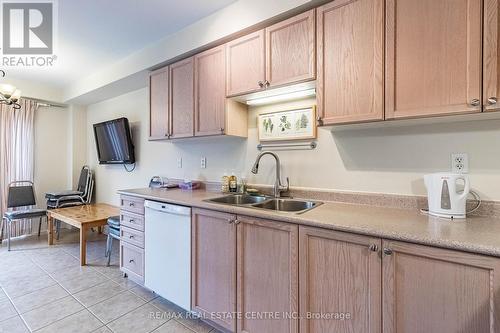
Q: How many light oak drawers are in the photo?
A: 4